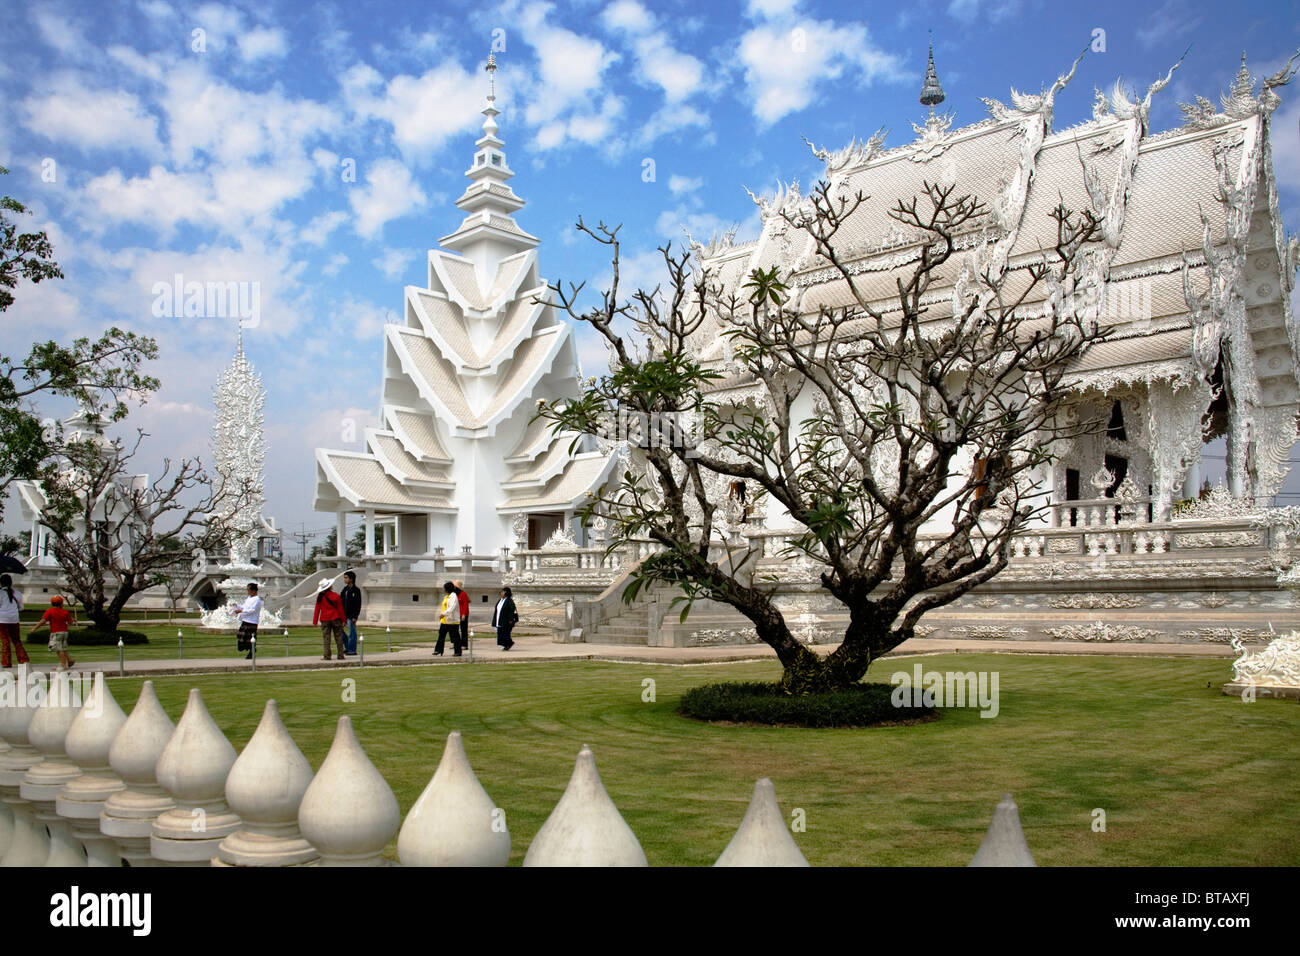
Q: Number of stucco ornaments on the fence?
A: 11